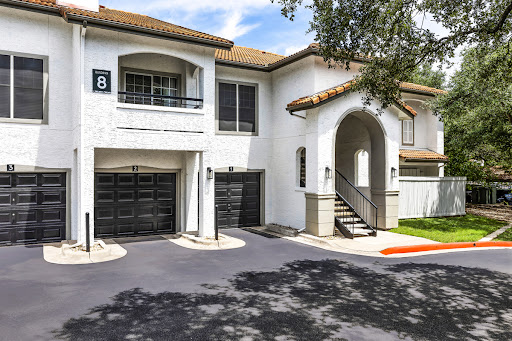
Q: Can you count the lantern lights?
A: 3